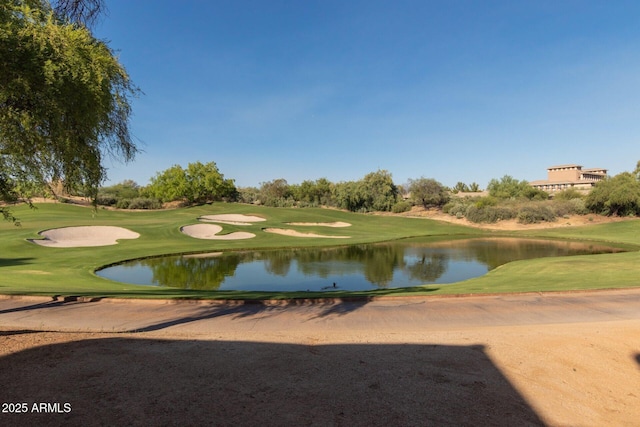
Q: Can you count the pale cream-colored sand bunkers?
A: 5